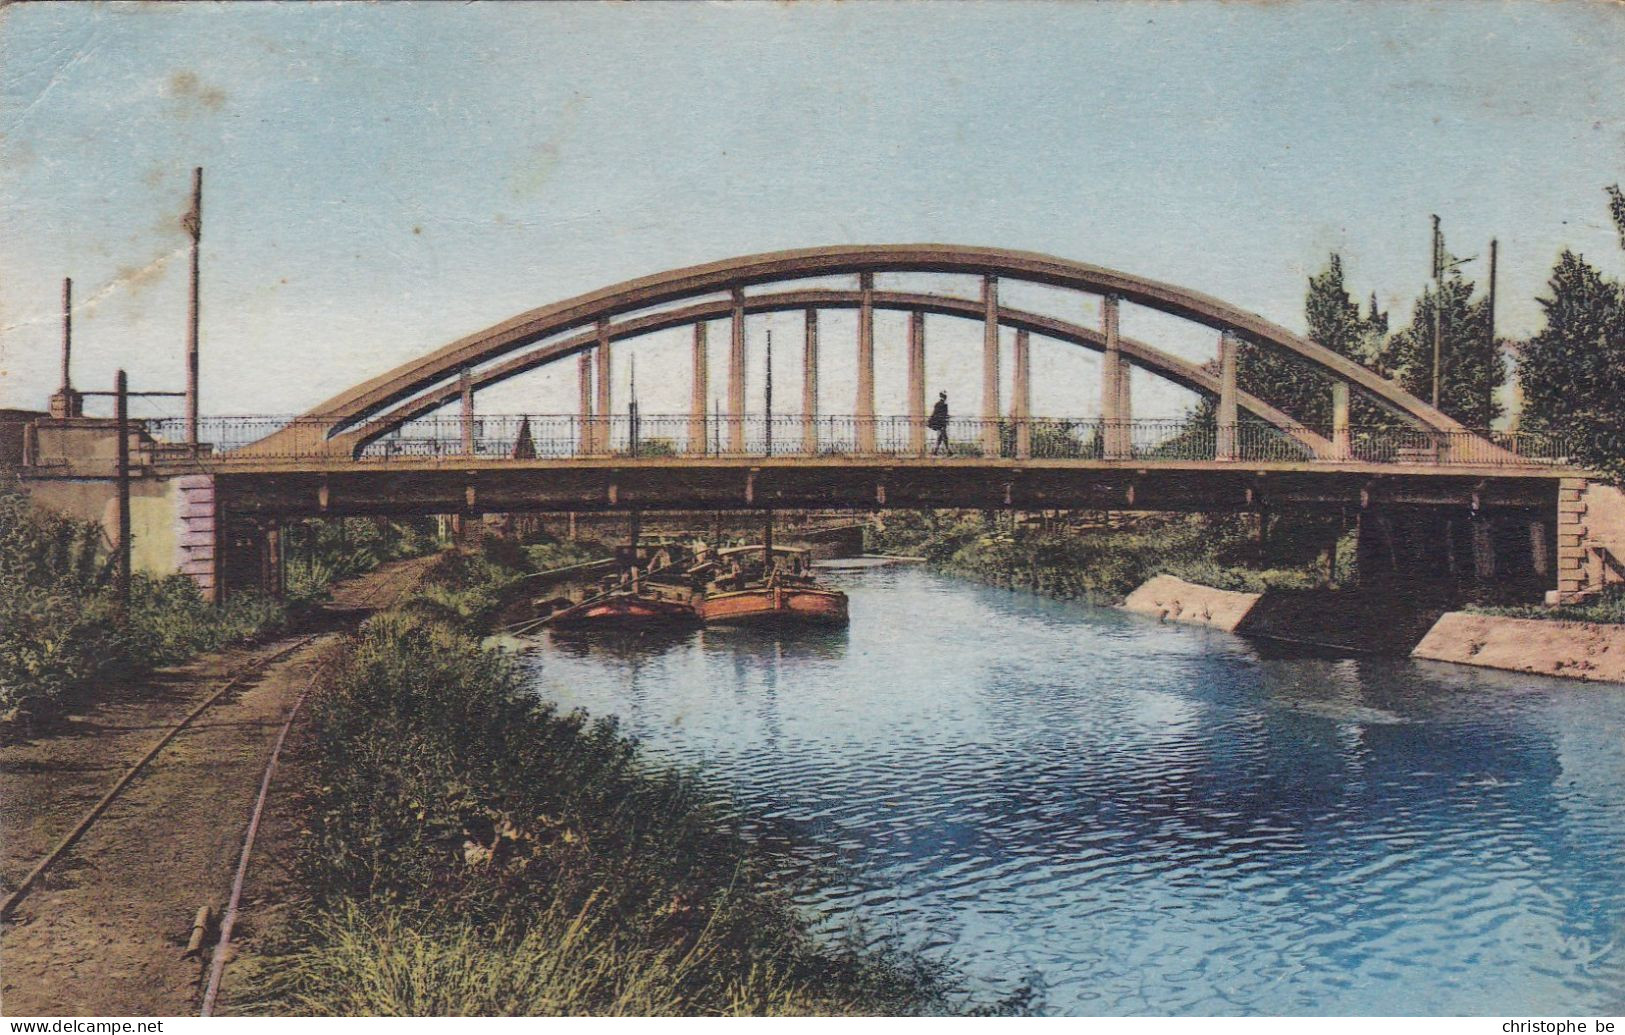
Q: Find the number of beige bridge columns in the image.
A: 14